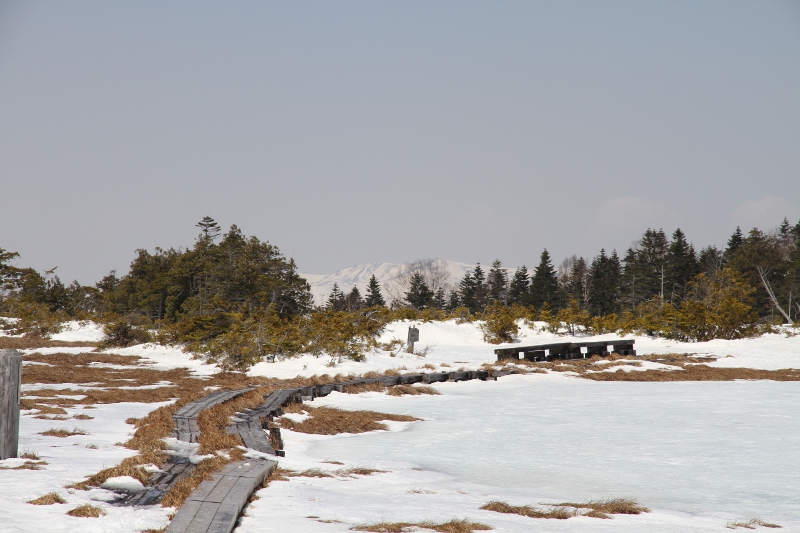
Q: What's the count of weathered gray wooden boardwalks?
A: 2